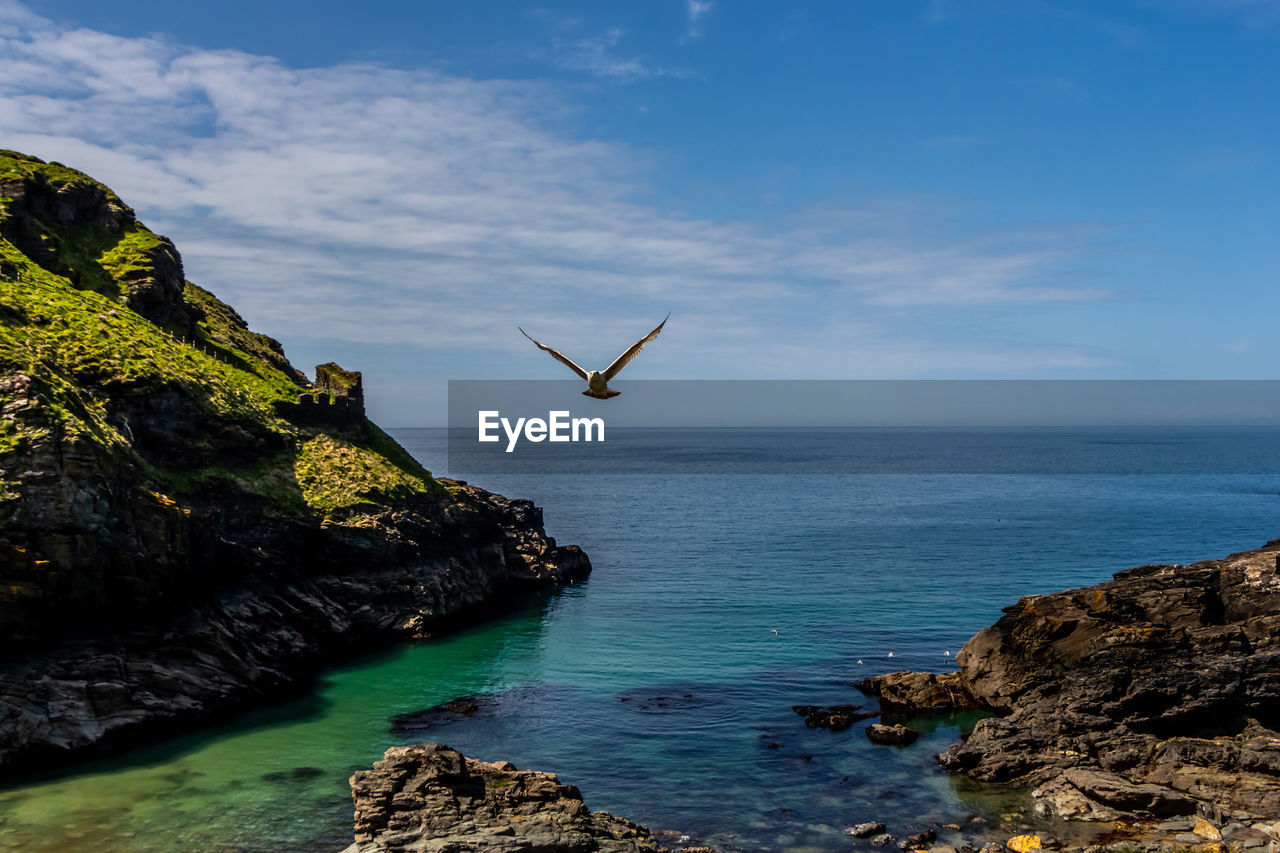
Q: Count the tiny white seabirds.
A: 4